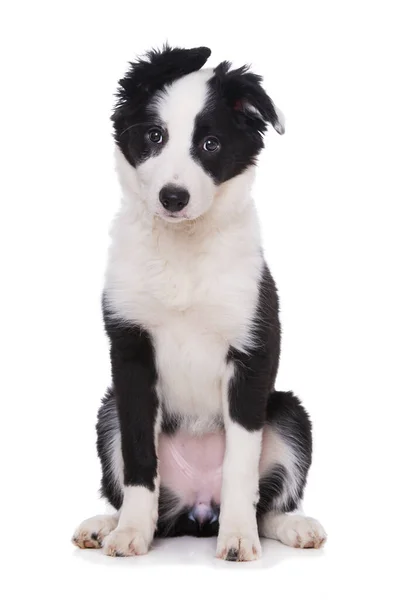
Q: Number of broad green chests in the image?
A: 0